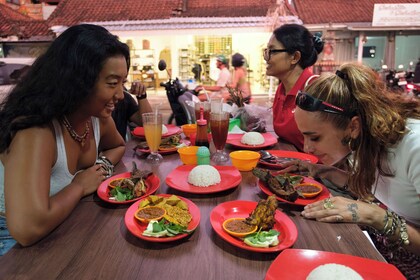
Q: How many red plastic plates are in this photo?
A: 10